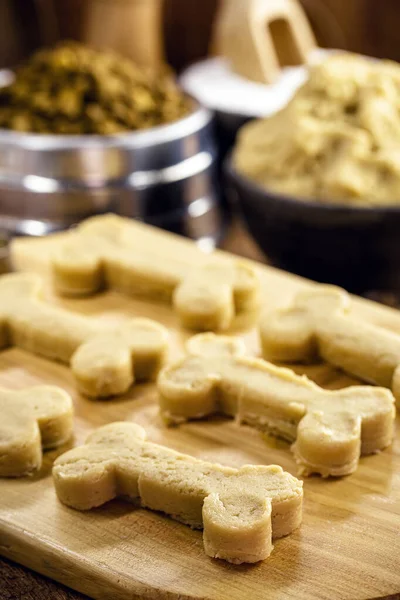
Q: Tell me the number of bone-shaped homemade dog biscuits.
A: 6